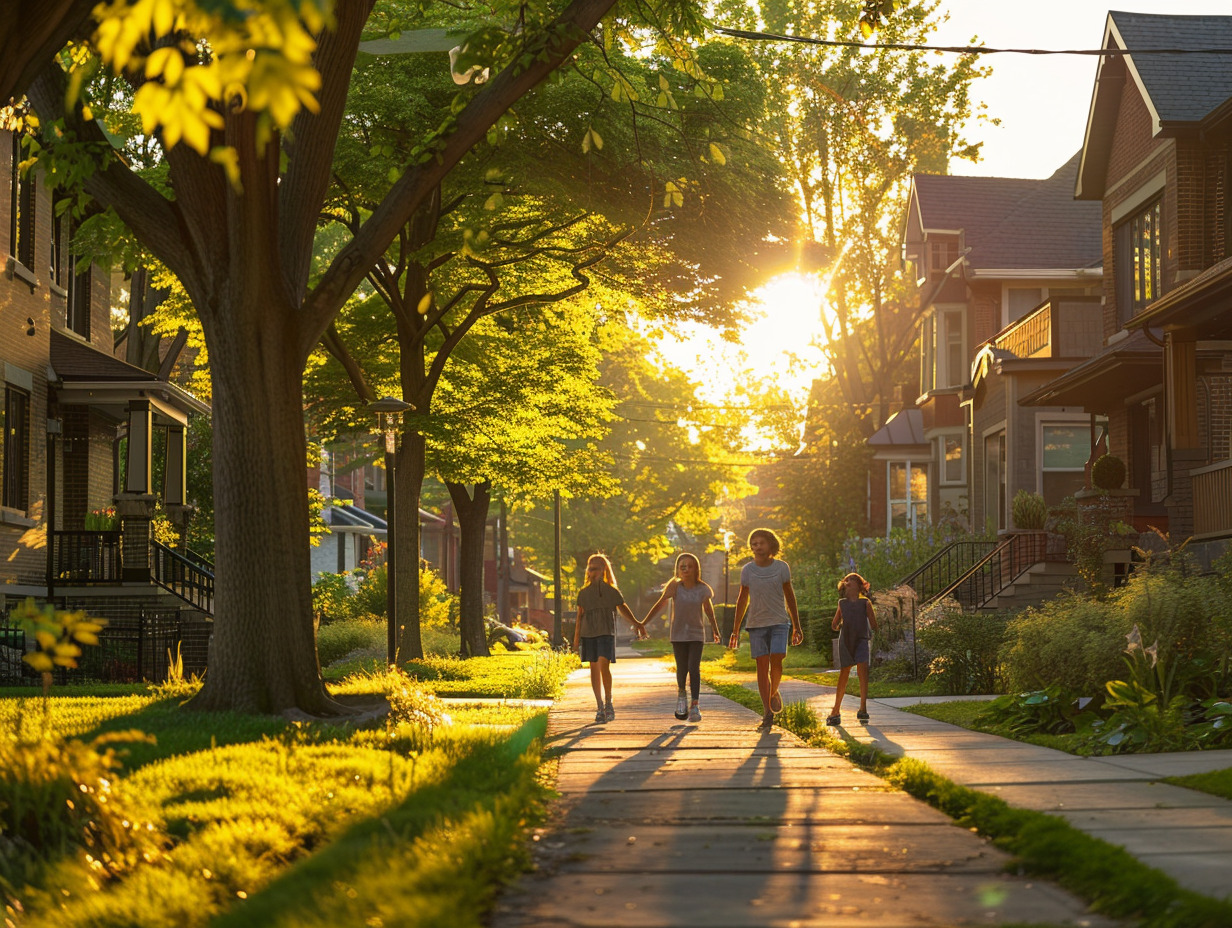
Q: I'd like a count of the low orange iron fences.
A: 0